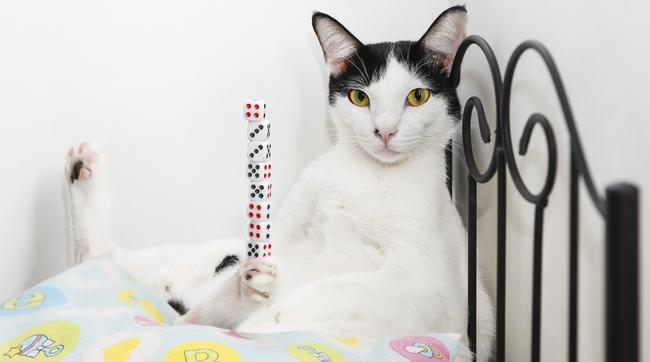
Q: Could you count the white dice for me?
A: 8